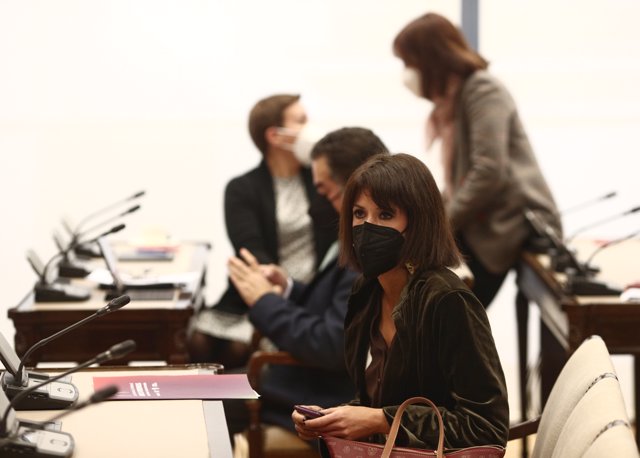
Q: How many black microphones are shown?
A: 9